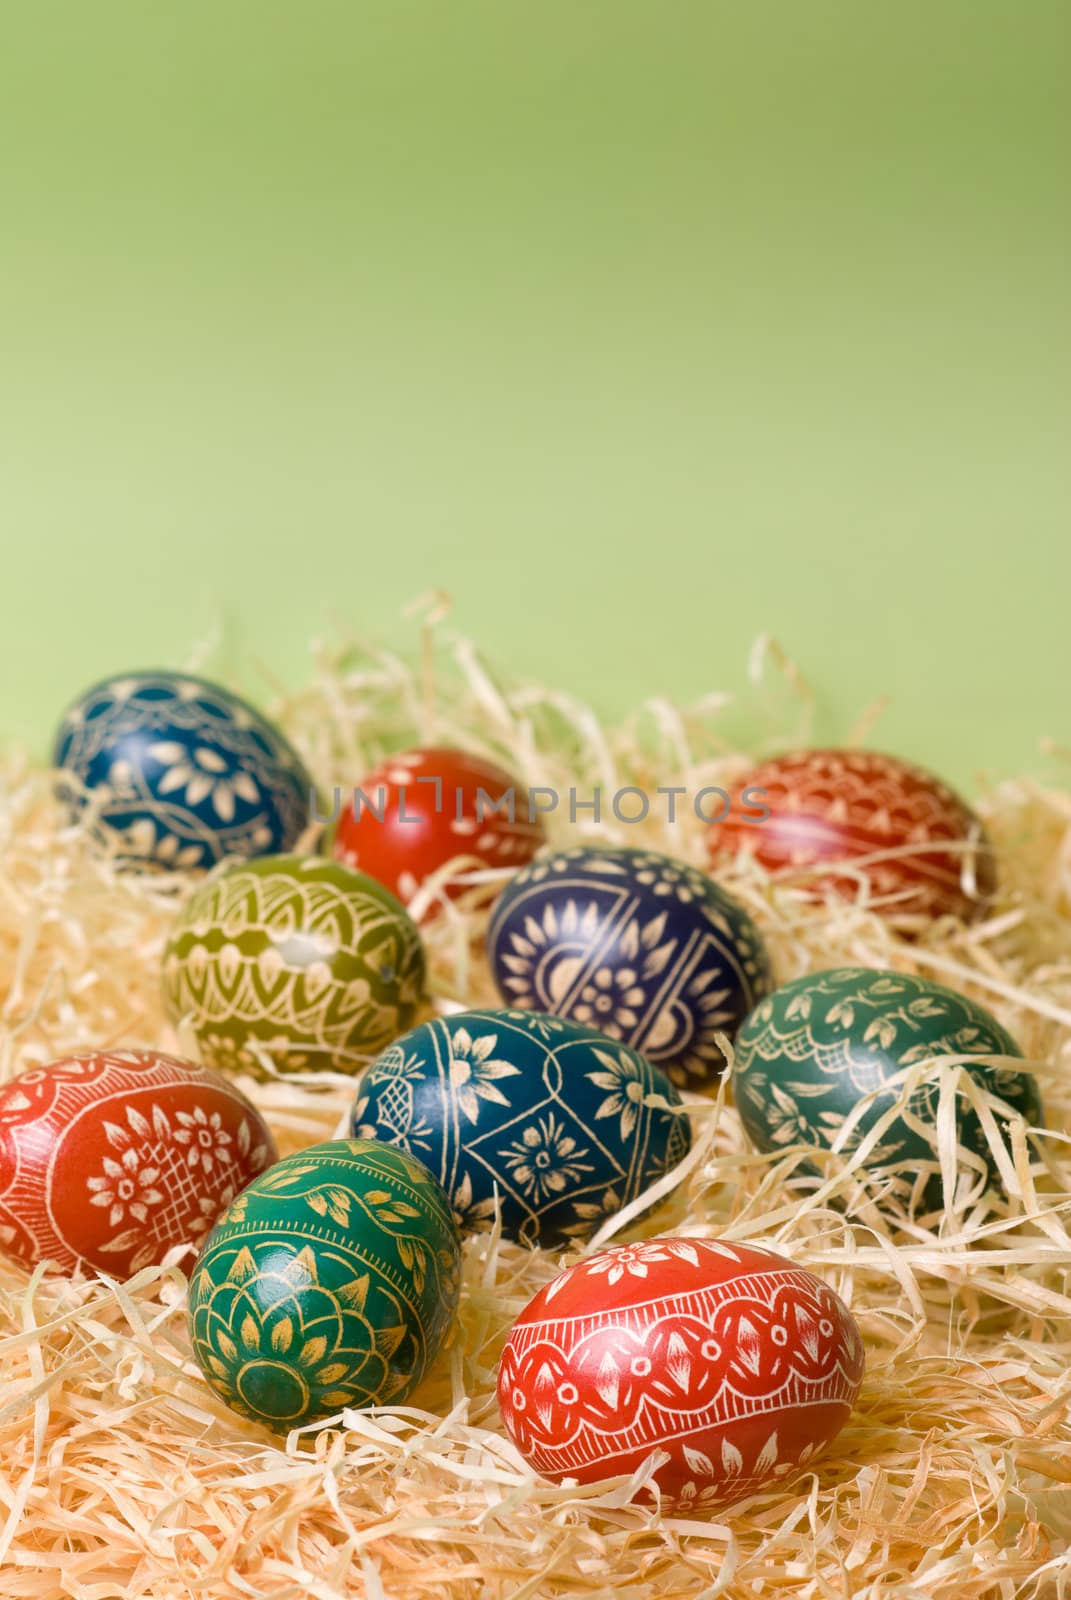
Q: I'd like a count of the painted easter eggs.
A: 10